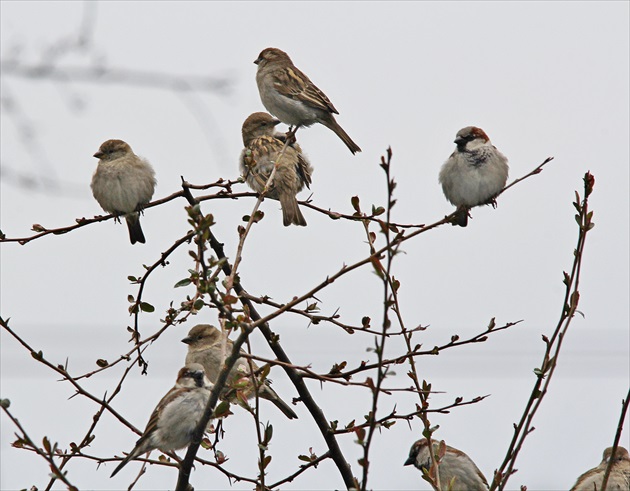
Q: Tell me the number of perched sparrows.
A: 8